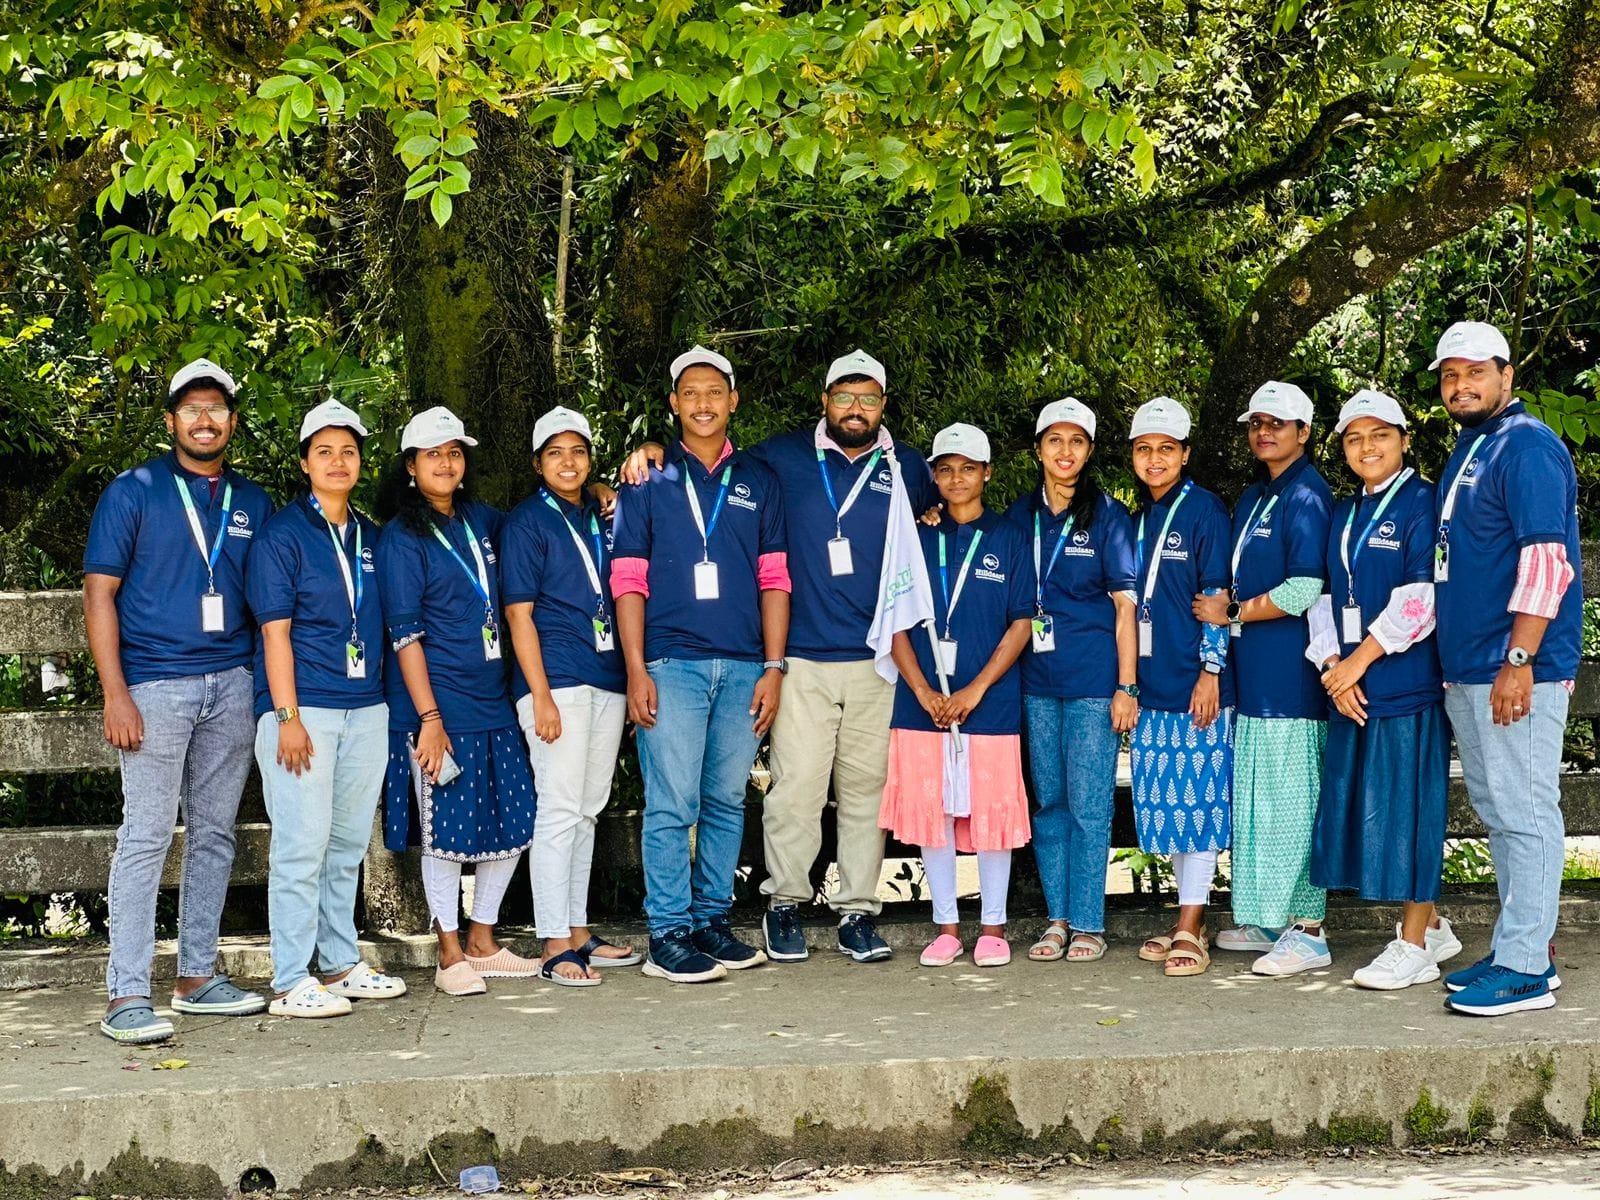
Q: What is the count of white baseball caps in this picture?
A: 12